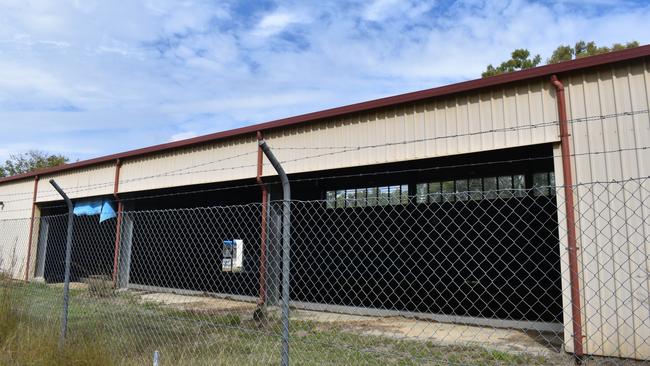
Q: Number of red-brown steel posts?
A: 4